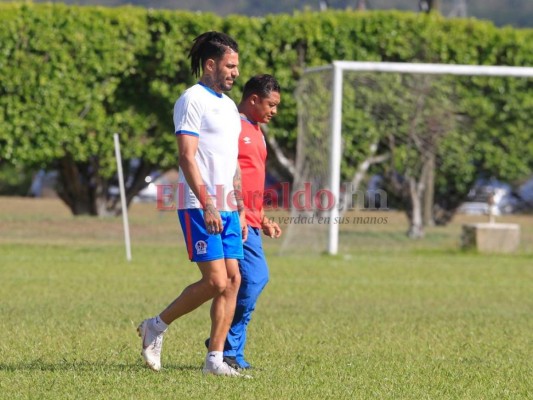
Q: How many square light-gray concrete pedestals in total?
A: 1